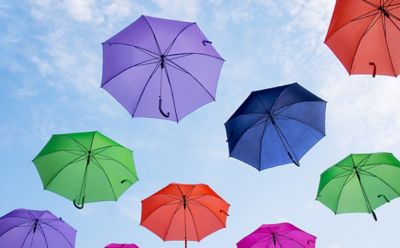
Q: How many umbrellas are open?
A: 9